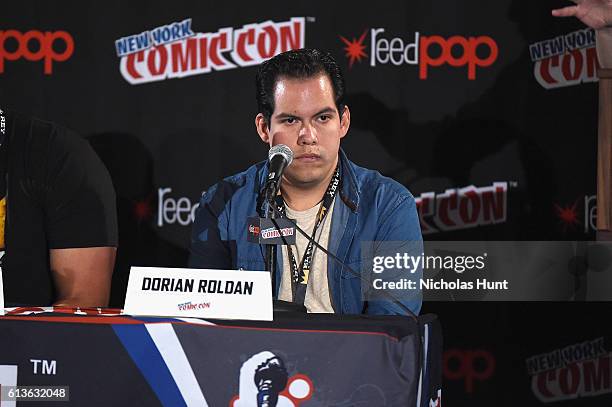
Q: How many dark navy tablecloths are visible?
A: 1